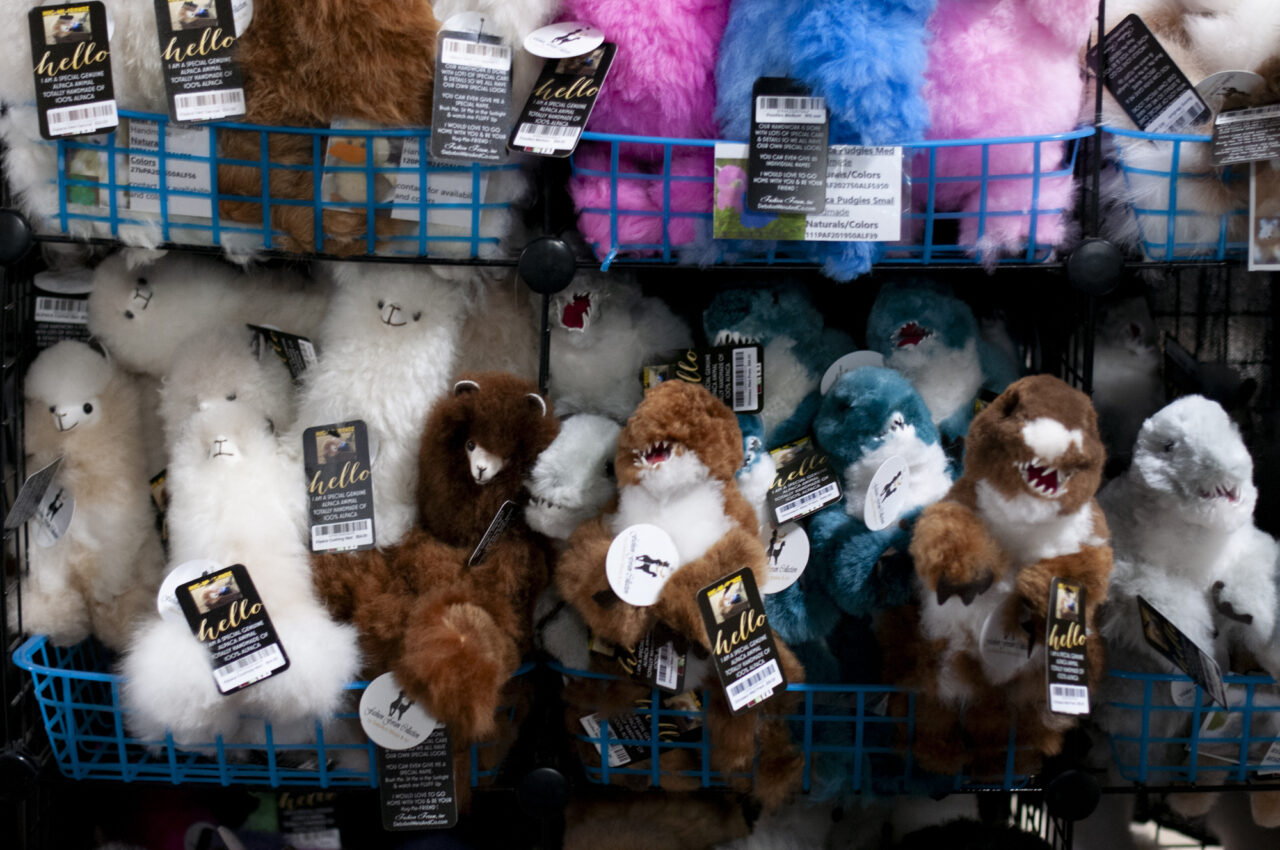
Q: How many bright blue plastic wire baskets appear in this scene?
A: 6